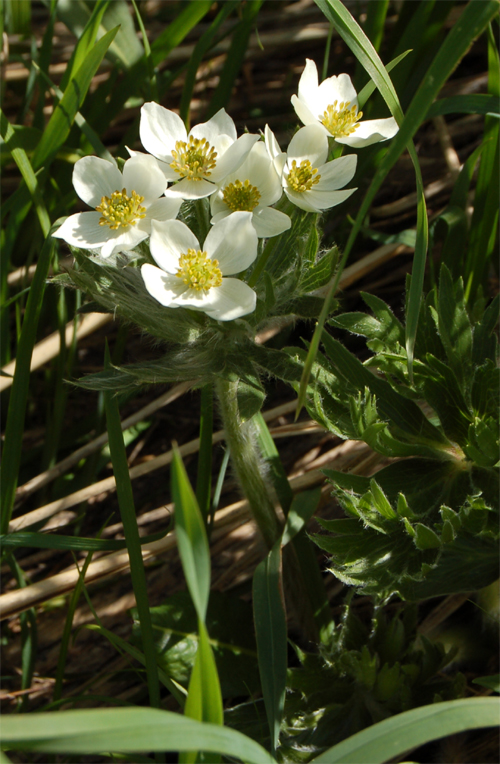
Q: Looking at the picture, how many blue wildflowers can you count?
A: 0